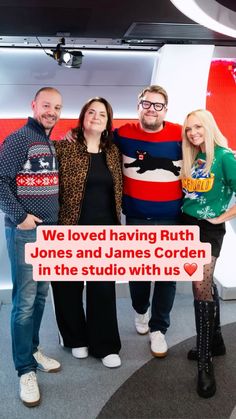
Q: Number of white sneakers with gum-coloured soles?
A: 4